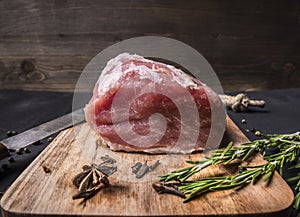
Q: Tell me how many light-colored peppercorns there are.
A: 3